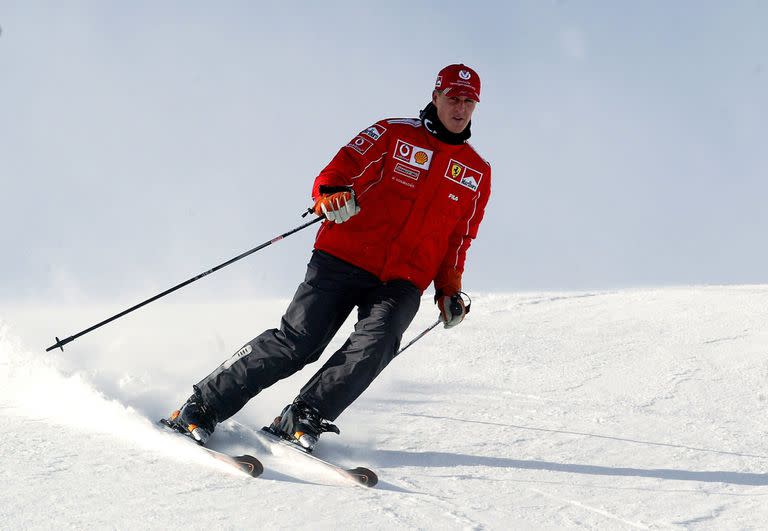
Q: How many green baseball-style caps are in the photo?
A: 0